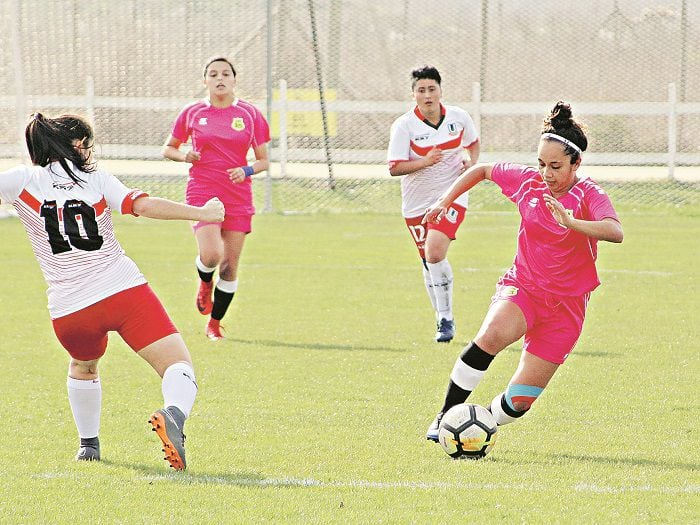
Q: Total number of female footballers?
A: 4